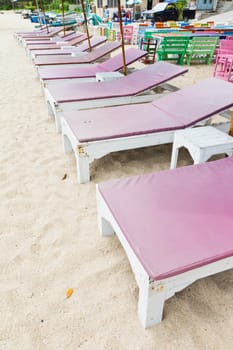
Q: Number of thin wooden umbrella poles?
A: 5